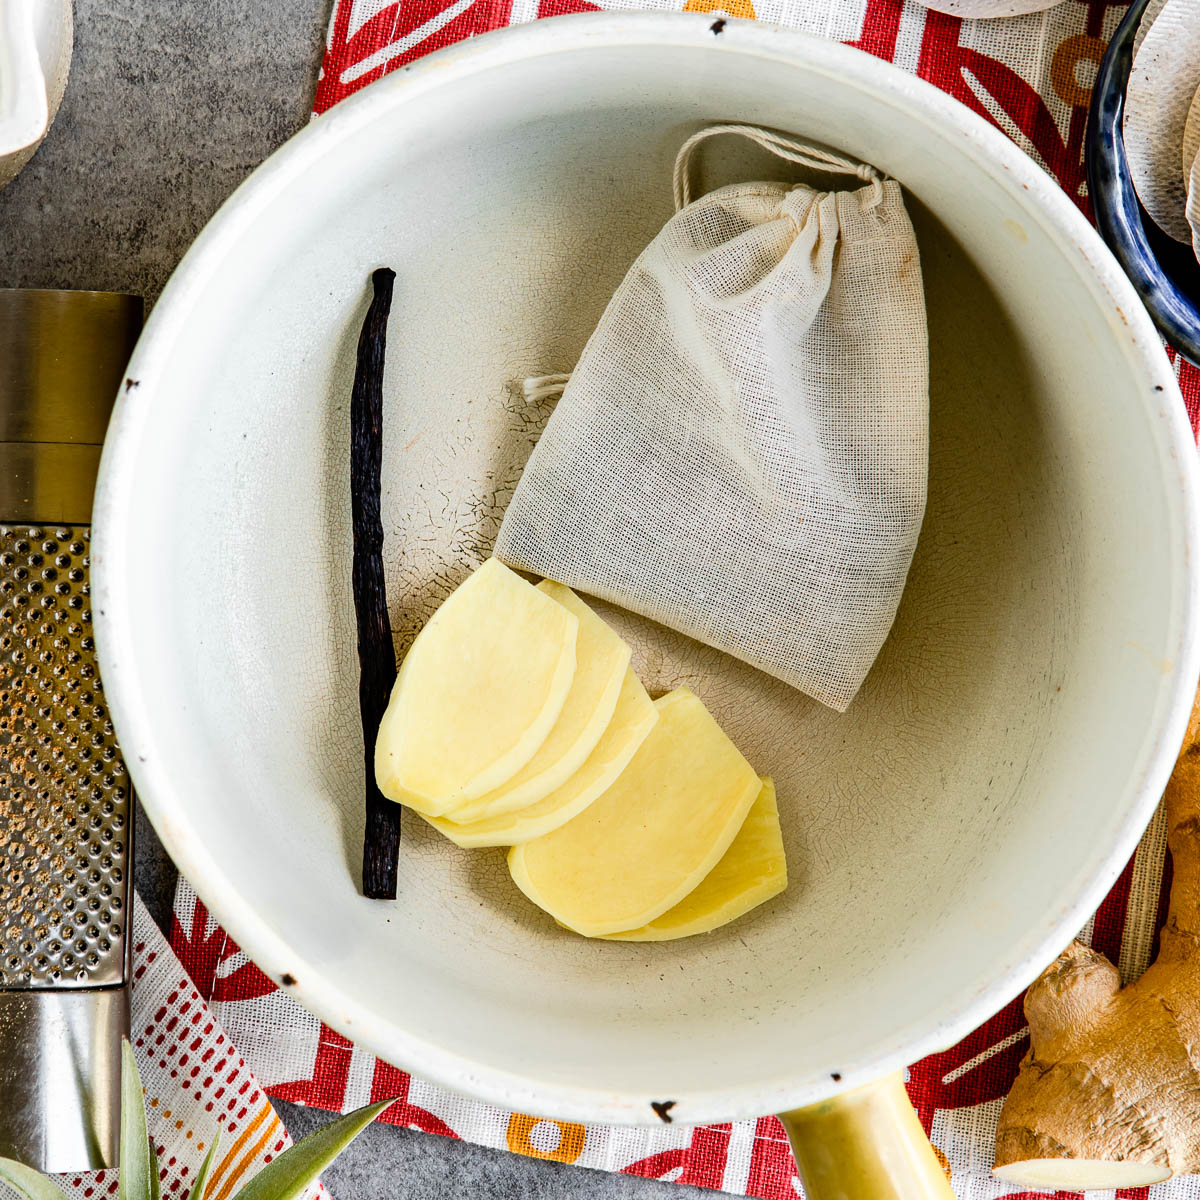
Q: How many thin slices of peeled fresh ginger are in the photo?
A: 5